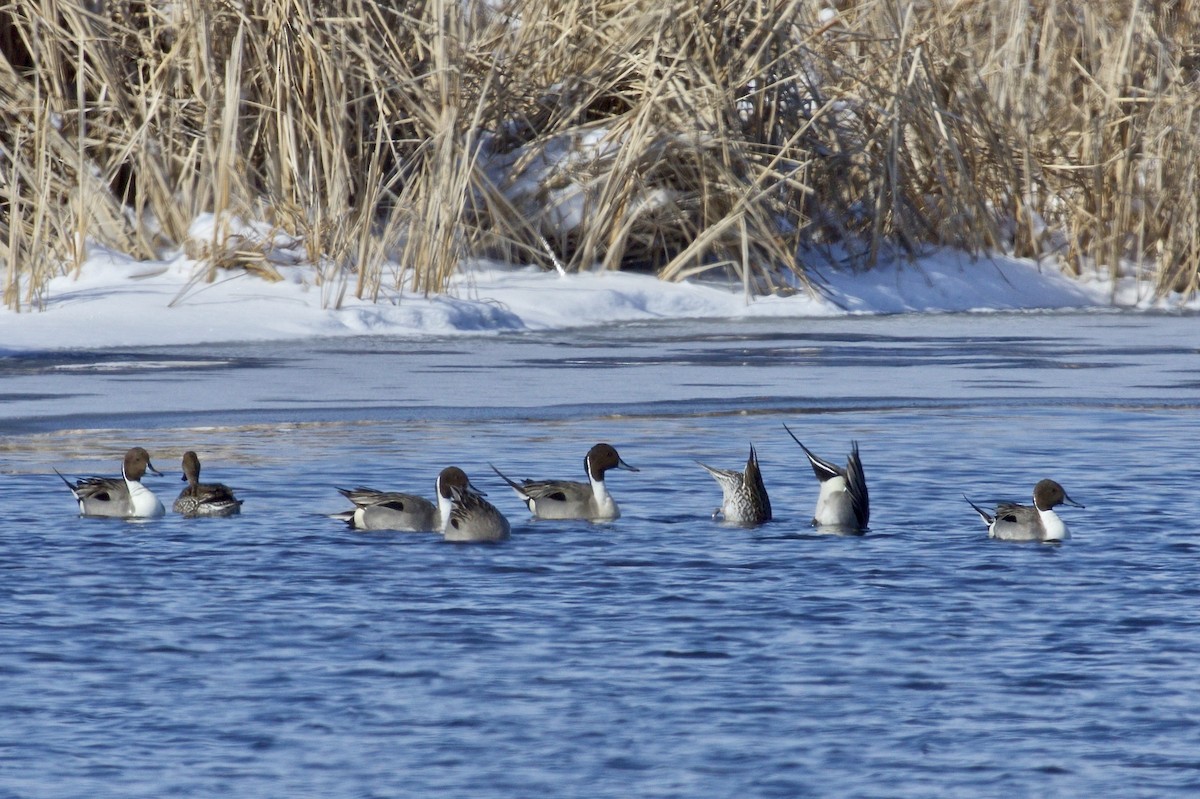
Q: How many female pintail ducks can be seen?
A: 2